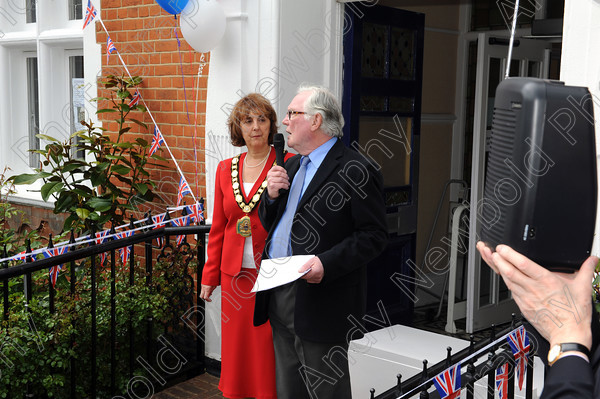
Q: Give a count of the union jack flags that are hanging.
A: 15